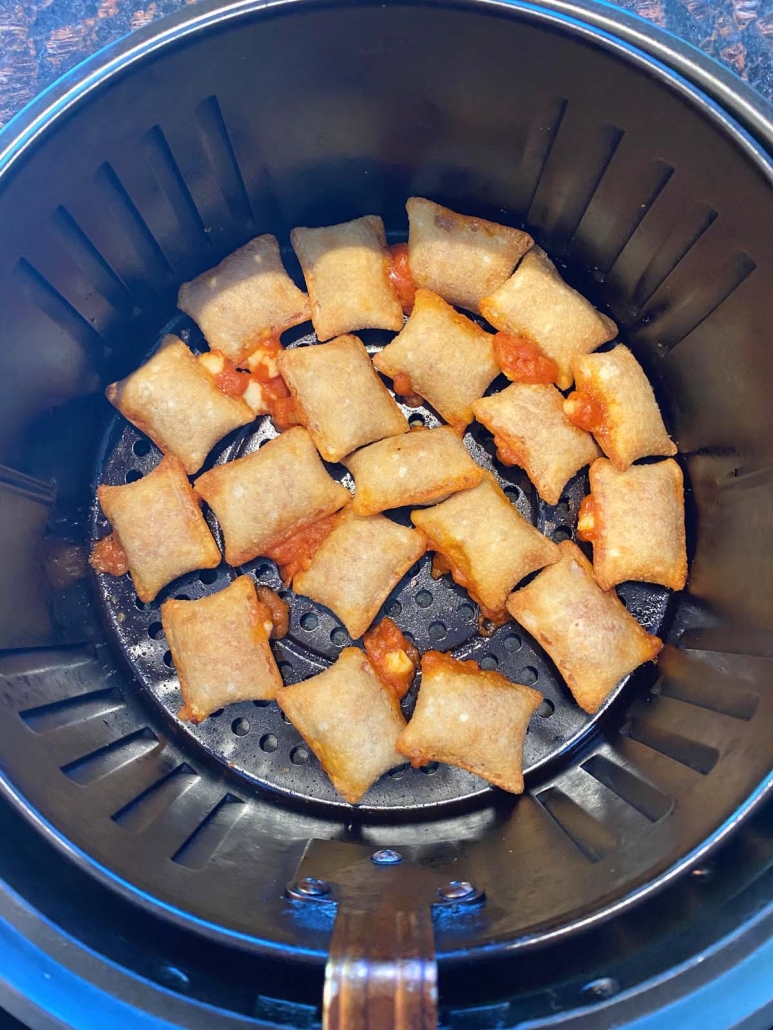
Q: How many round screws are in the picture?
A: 3